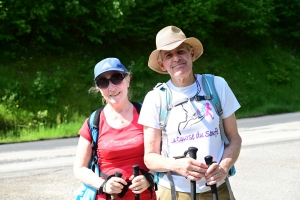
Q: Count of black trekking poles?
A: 4